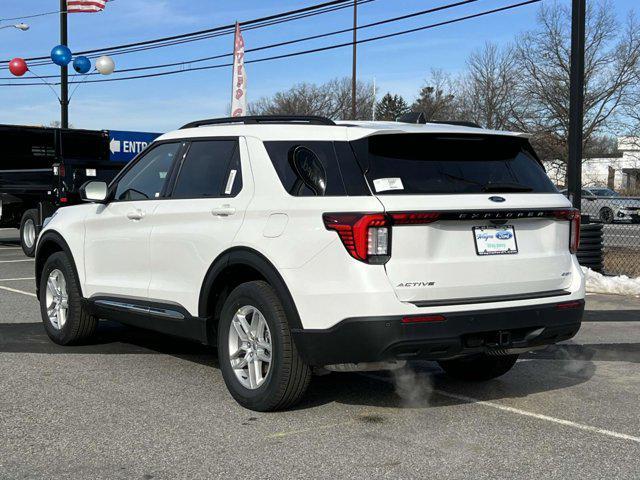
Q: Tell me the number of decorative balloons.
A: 4